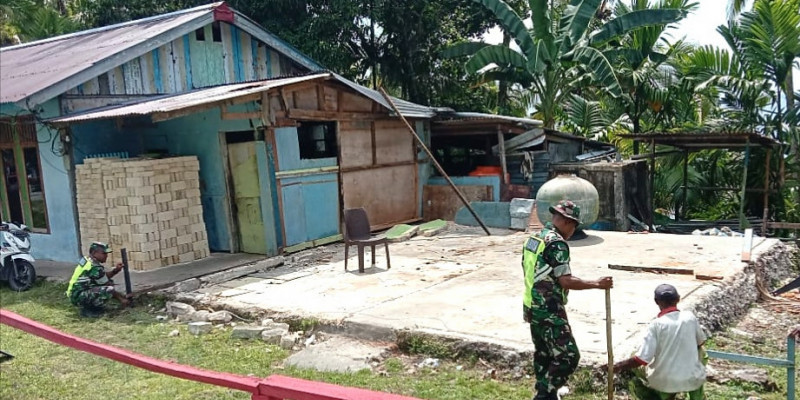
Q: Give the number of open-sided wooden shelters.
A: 1